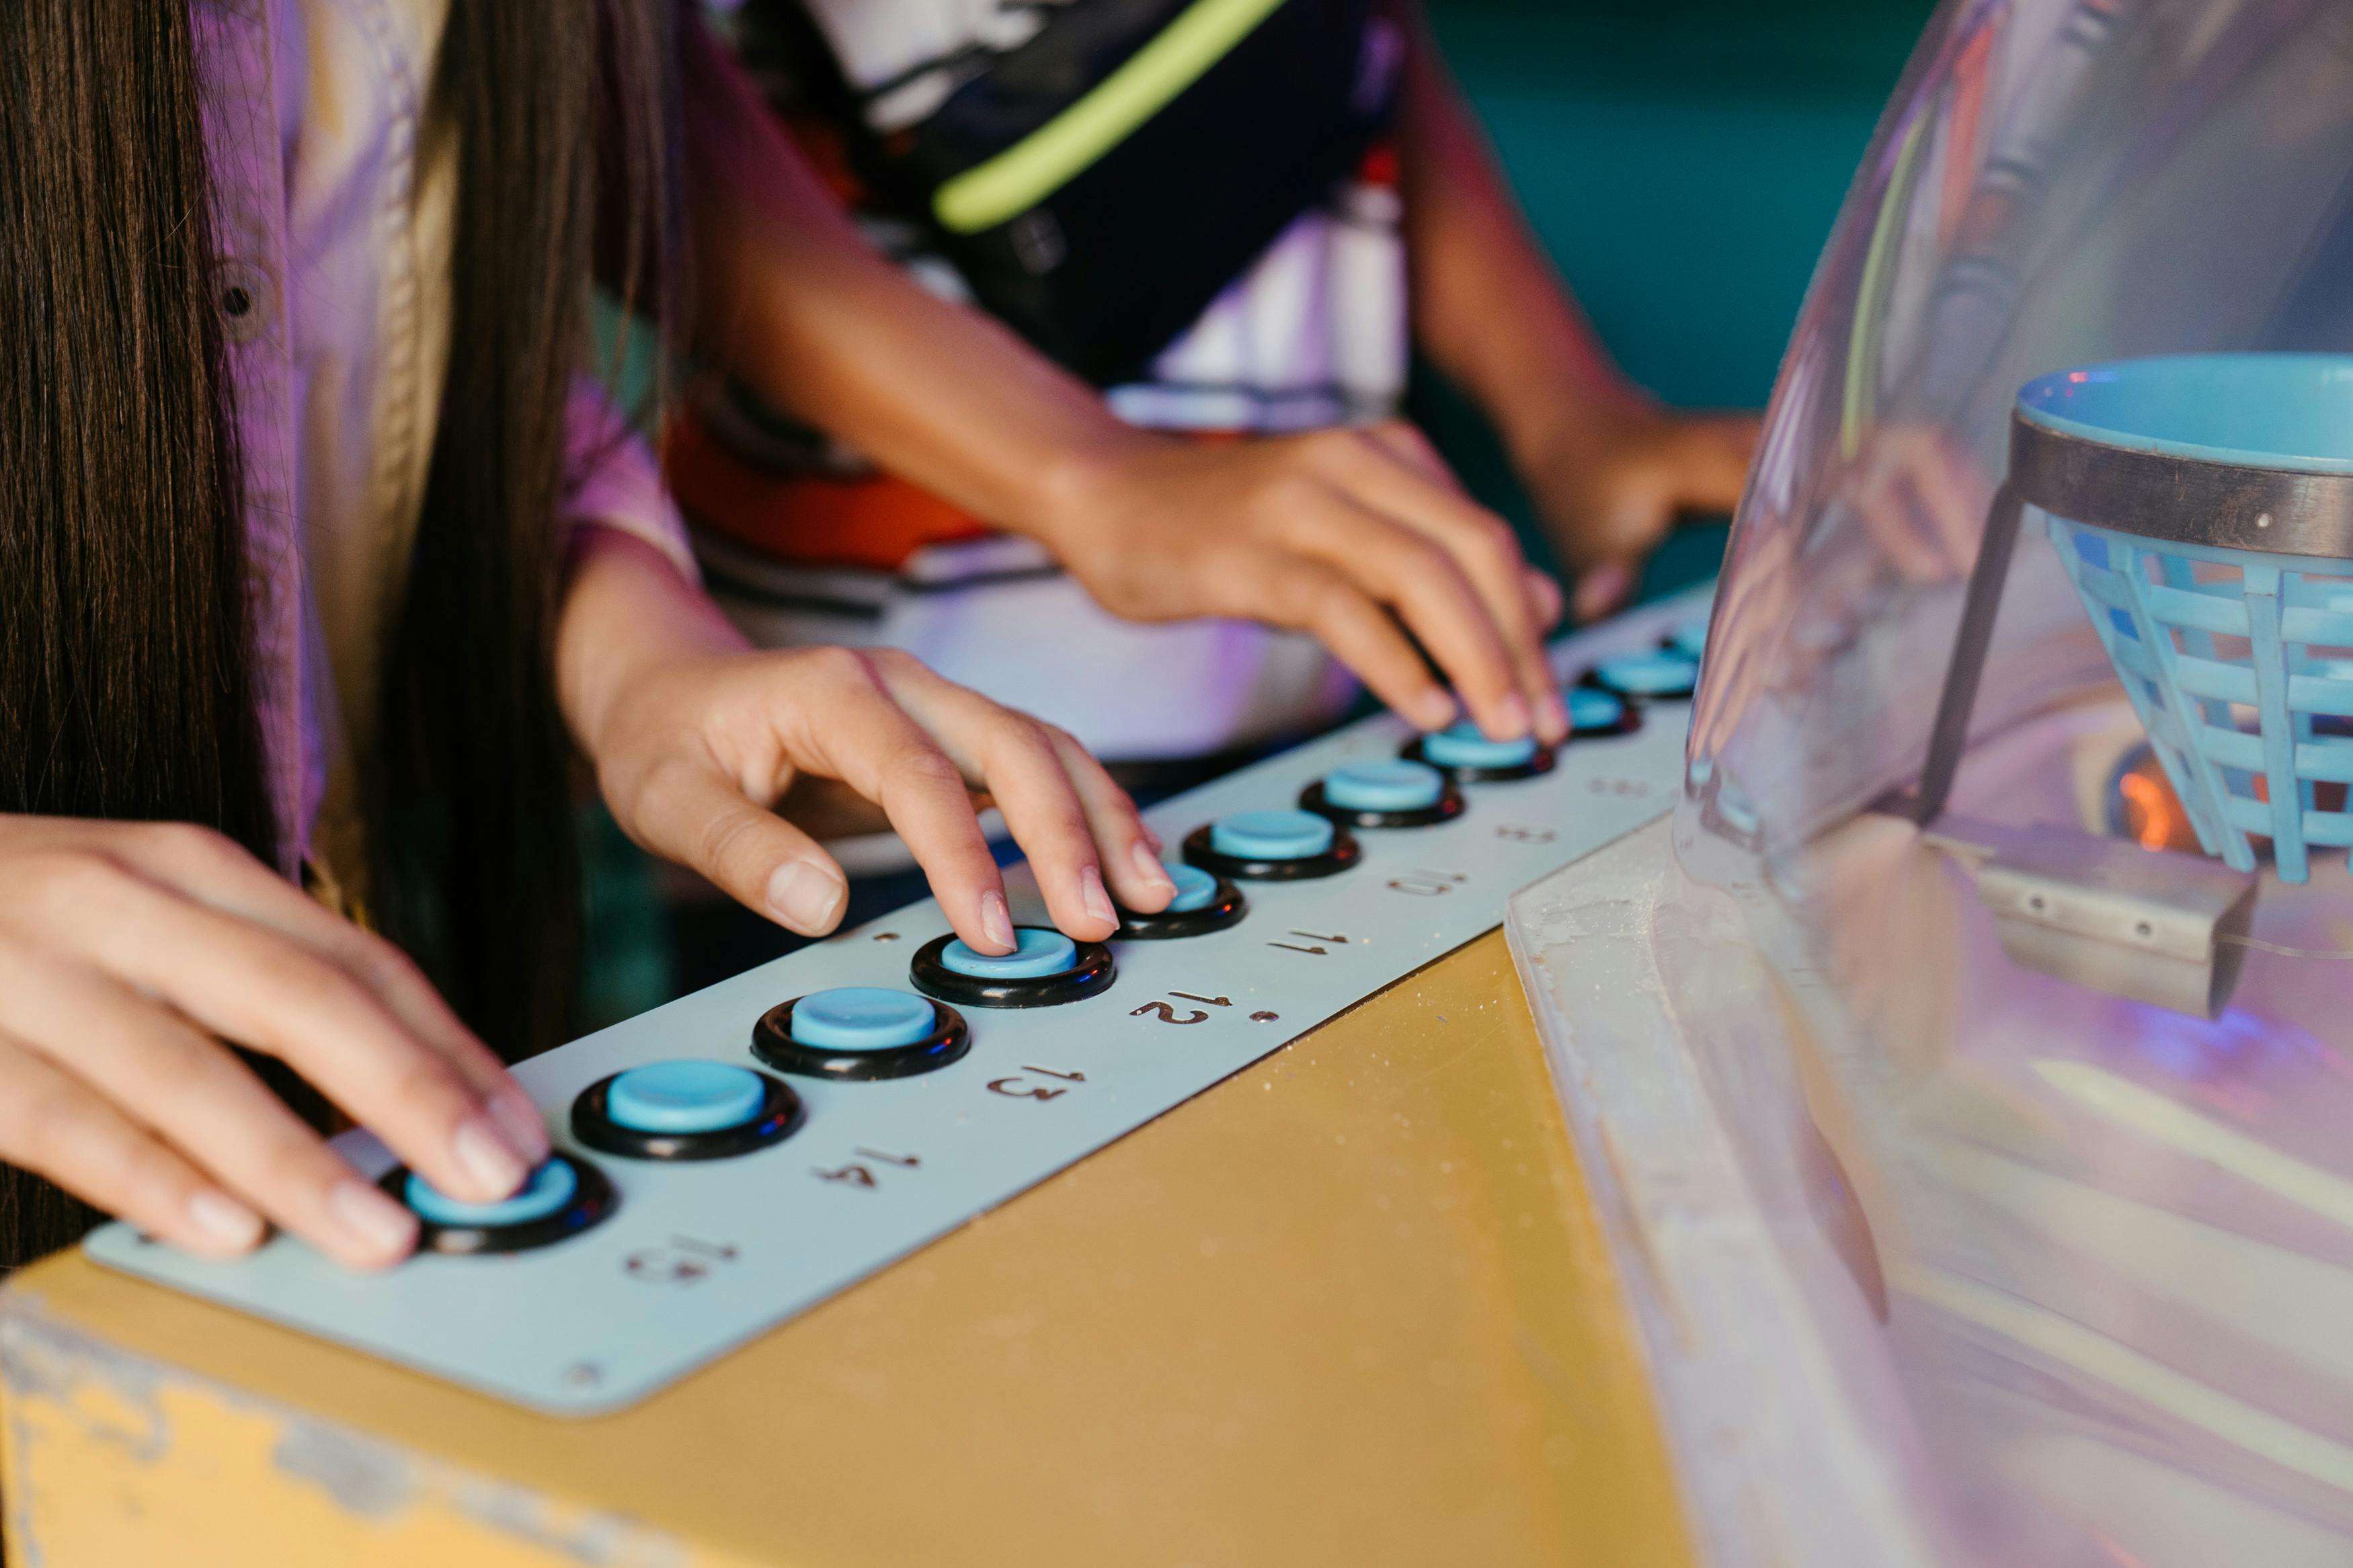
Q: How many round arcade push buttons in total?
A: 11